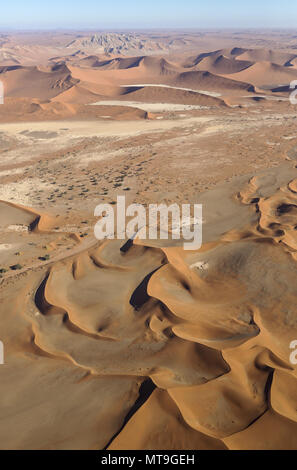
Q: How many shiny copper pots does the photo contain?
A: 0